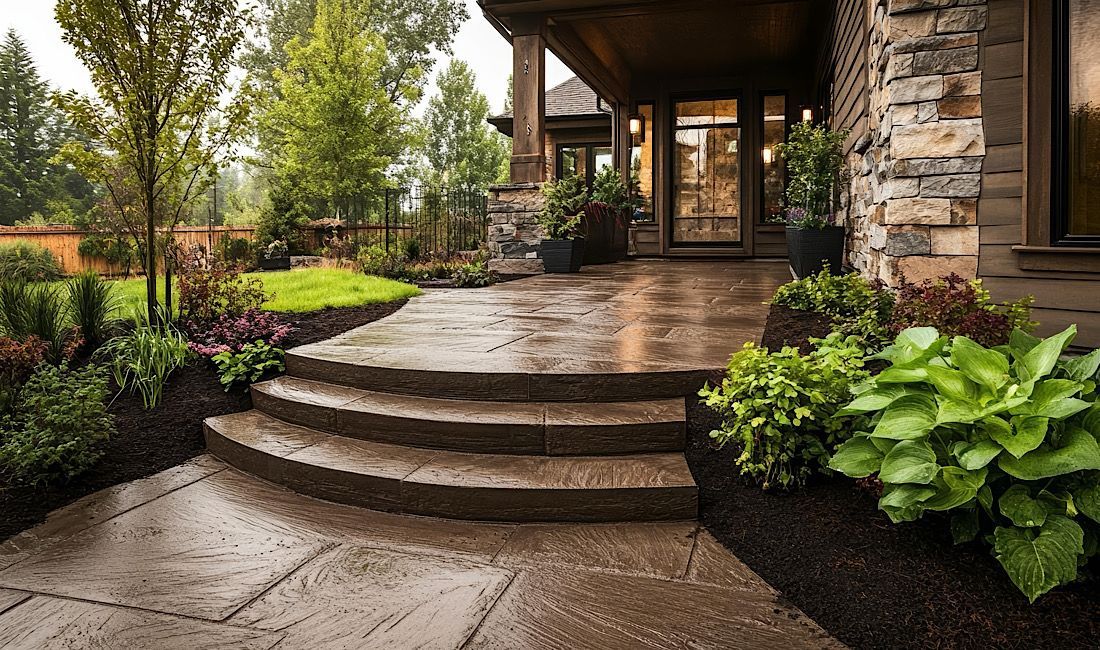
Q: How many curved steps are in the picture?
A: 3